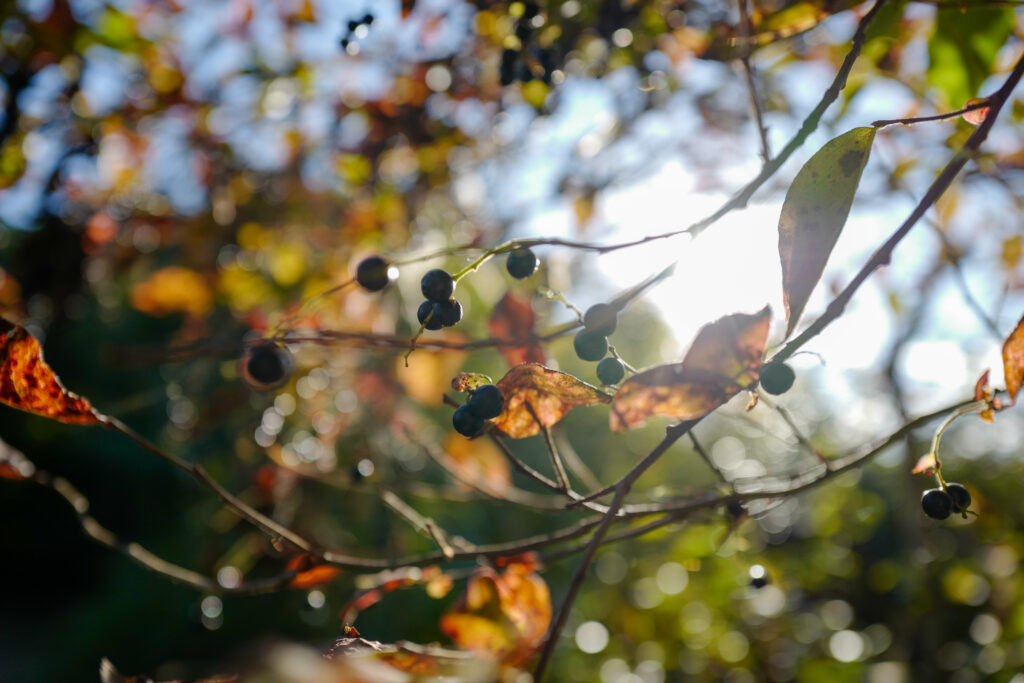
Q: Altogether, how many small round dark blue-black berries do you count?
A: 14